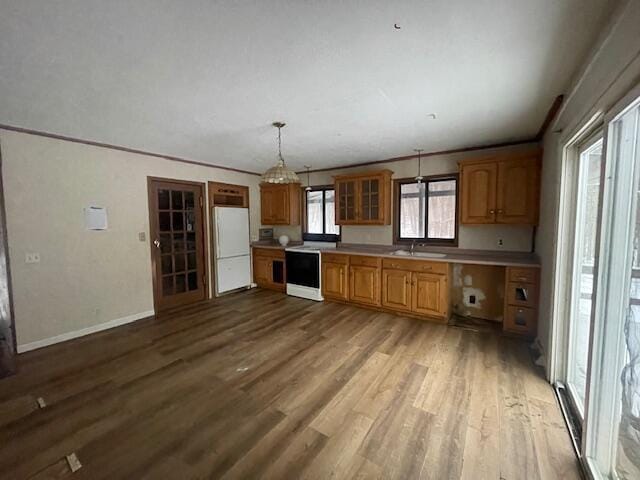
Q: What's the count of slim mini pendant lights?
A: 2